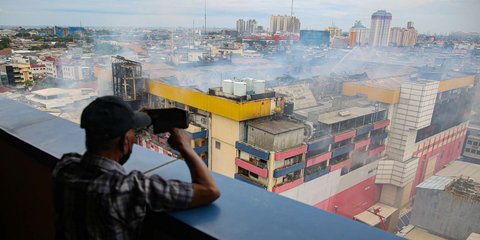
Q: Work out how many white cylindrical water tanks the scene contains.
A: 4